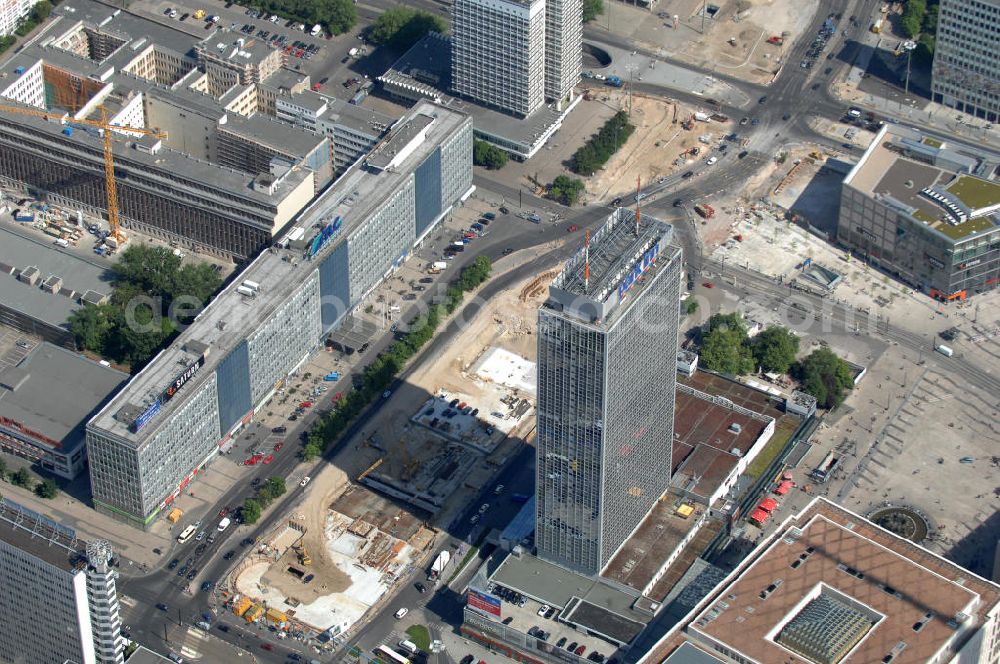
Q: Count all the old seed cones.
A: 0